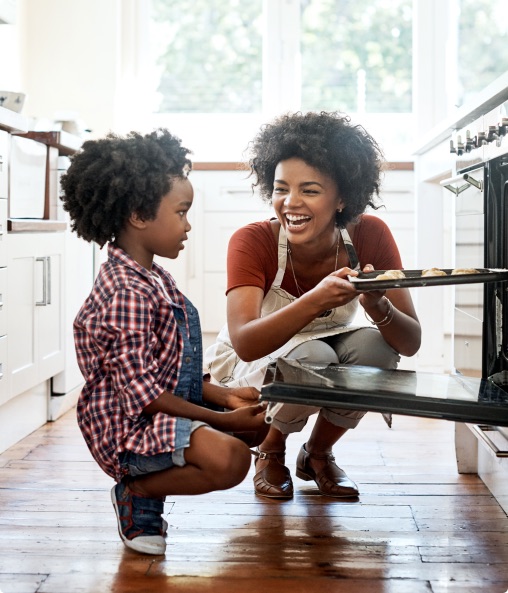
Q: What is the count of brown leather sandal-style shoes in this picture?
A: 2